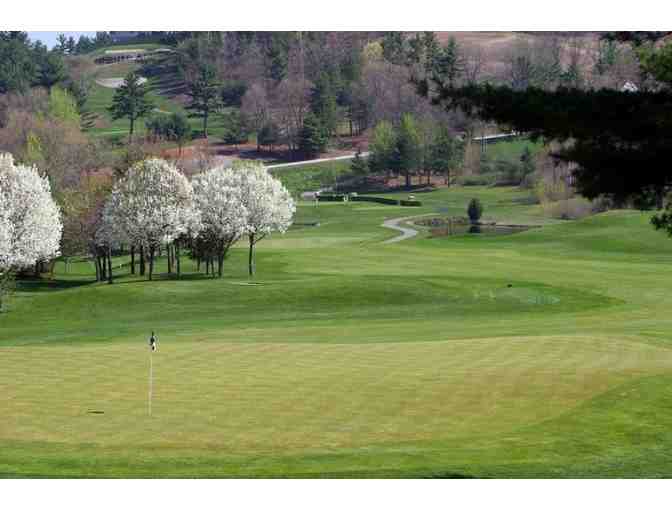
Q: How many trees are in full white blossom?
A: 4